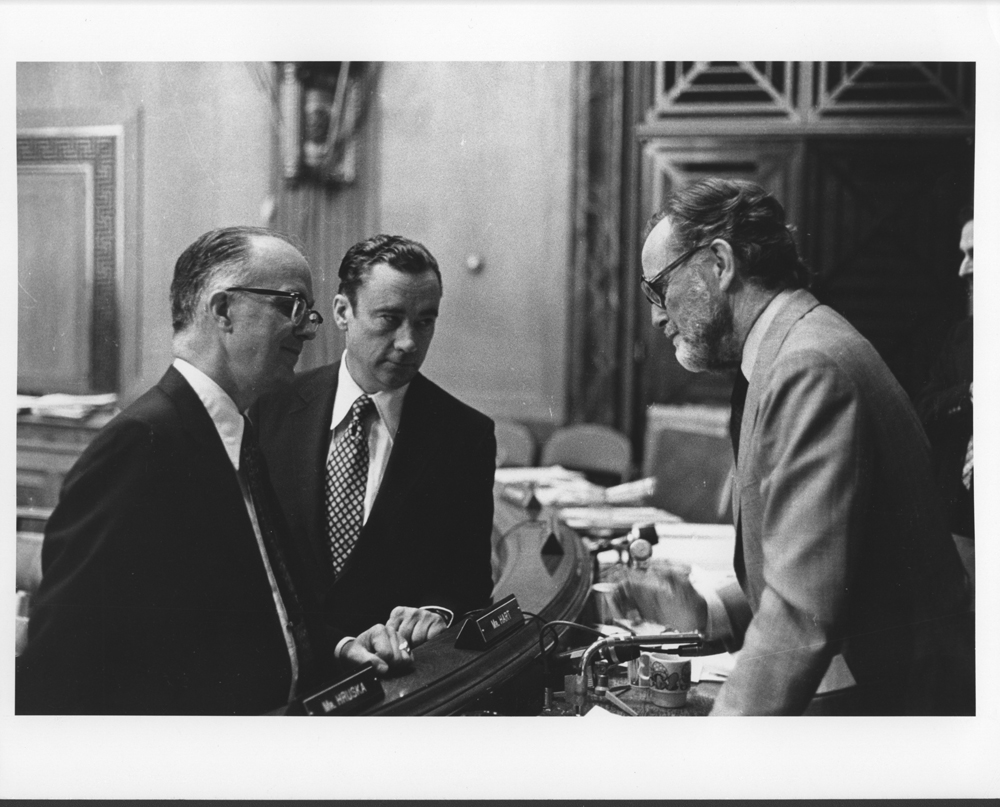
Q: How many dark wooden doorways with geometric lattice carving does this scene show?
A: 1